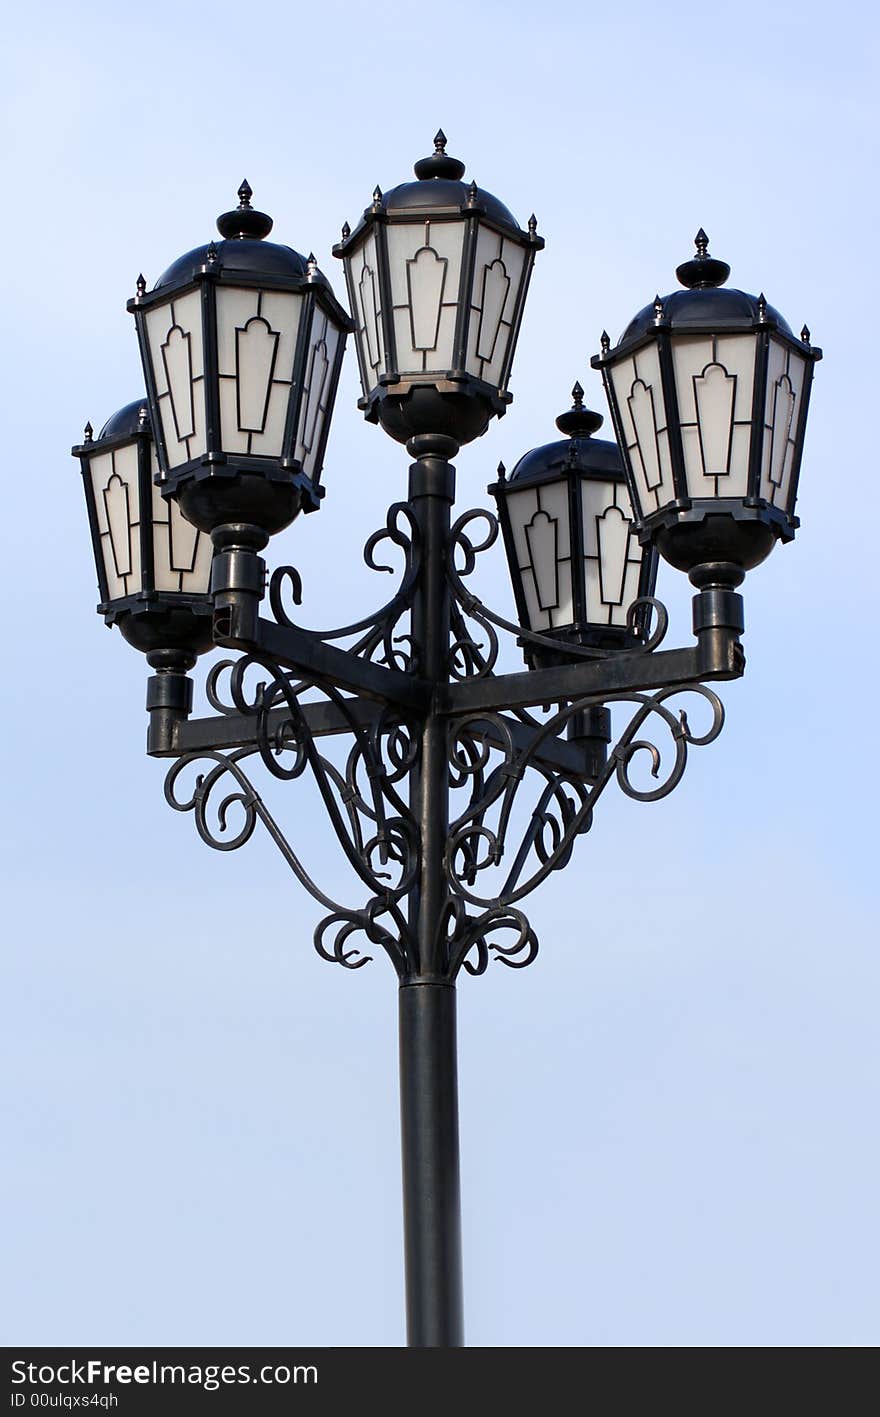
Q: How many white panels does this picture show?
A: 13